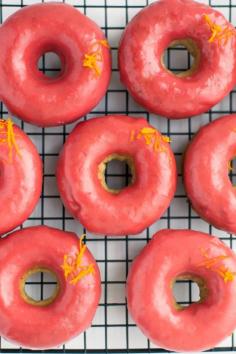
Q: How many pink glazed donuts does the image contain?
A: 7